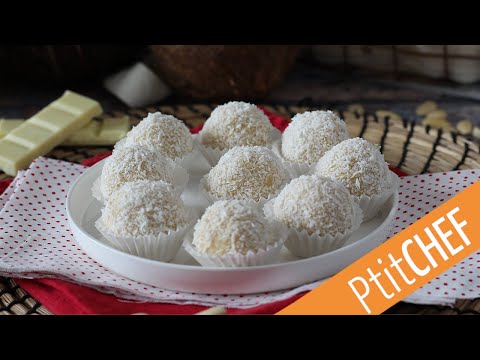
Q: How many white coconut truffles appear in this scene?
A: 9